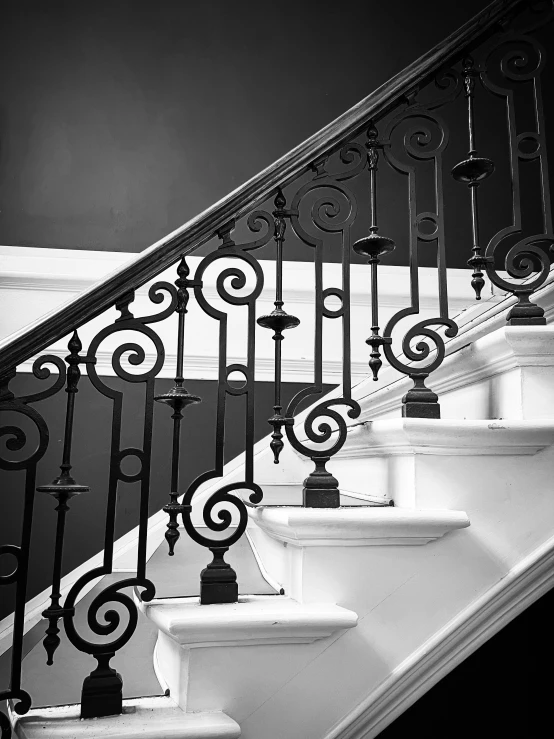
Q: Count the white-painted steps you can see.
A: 5